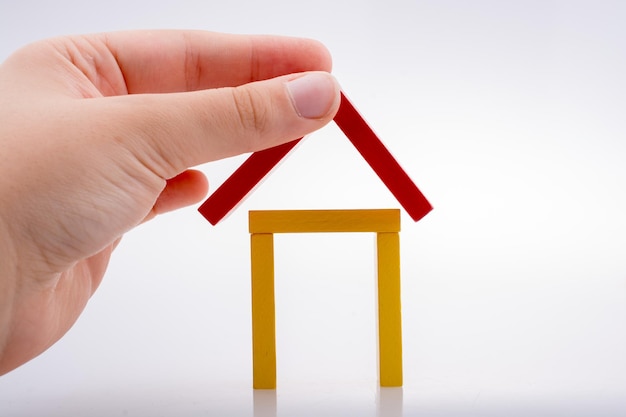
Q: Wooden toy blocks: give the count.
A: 5